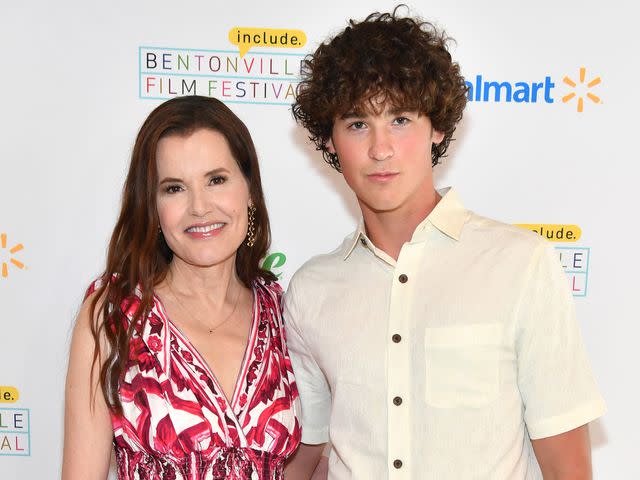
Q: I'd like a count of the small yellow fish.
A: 0